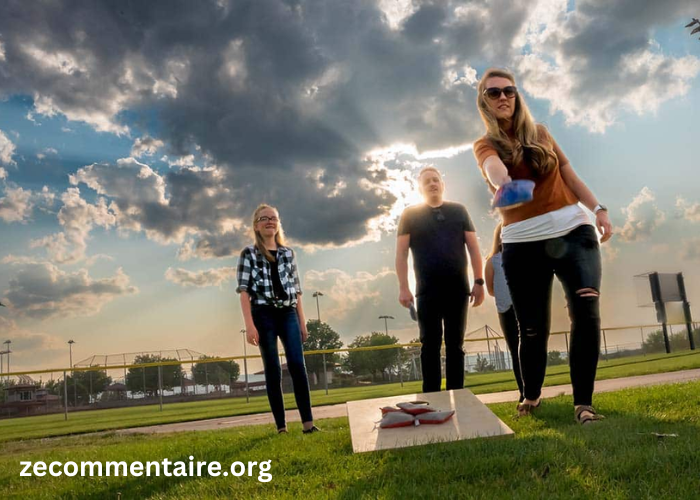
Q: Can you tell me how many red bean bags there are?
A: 4